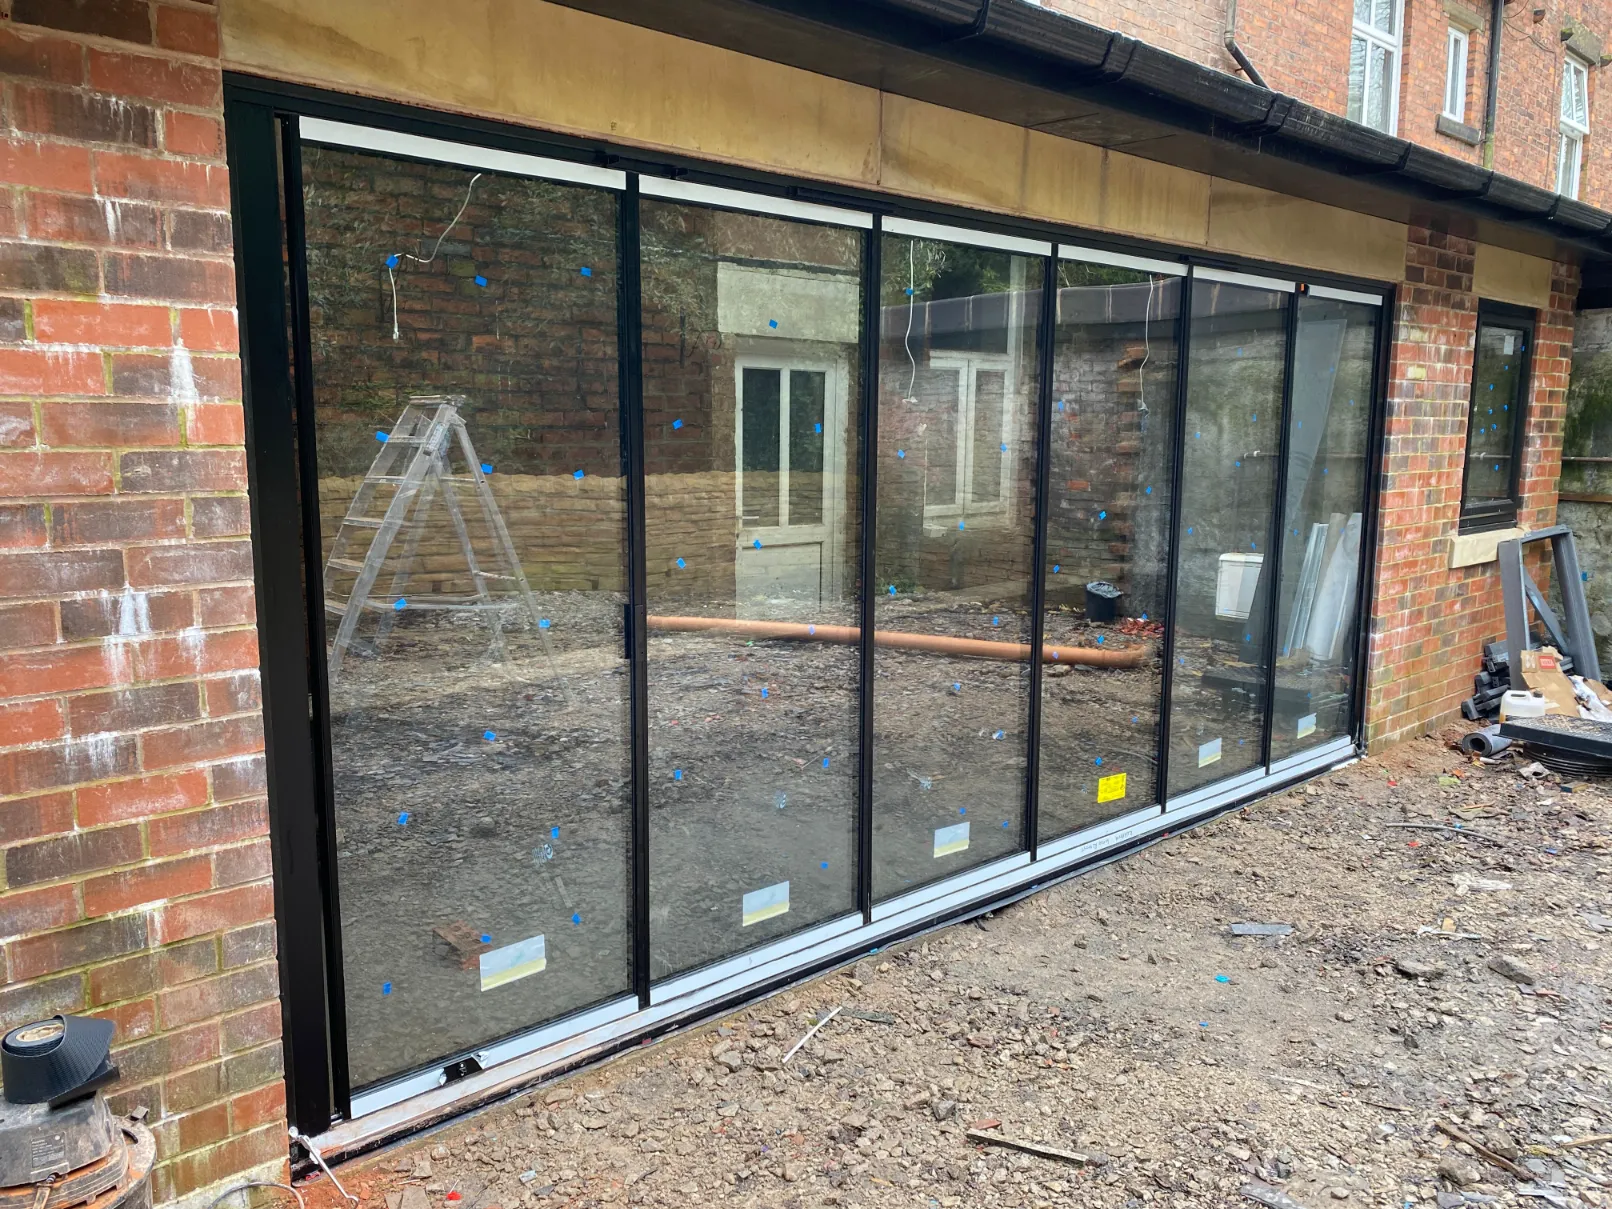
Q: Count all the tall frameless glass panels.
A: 6